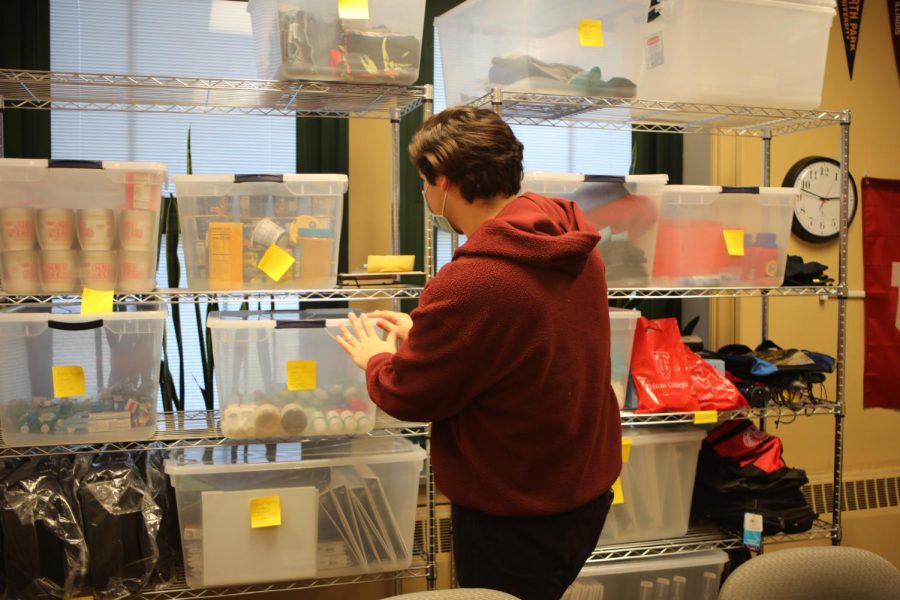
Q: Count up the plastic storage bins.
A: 13